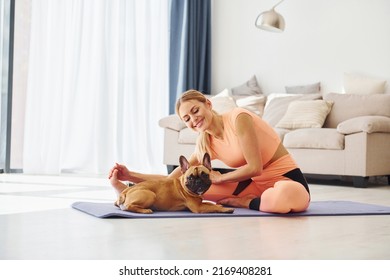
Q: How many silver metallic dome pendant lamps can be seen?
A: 1